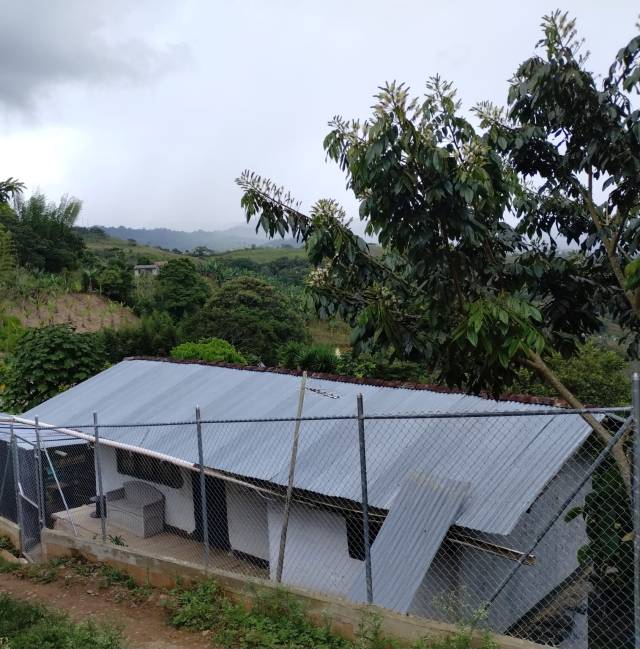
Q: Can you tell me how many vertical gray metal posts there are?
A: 6